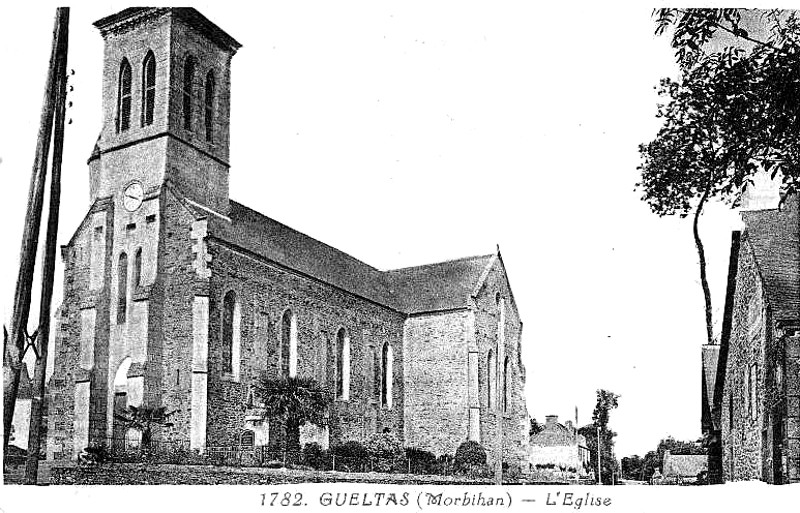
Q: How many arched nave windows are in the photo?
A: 4